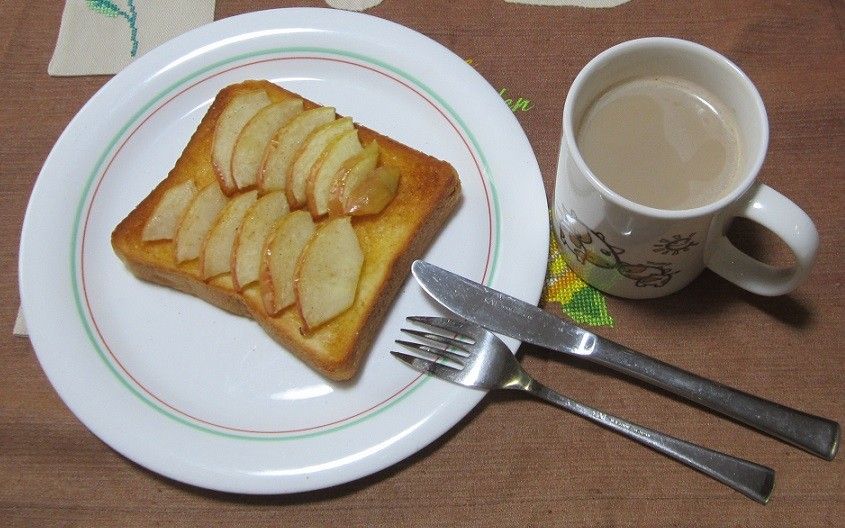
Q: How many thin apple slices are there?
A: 13